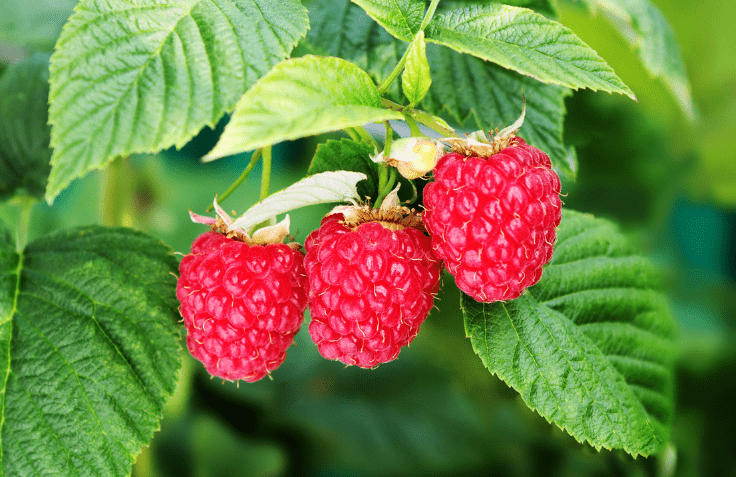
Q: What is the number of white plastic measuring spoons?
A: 0